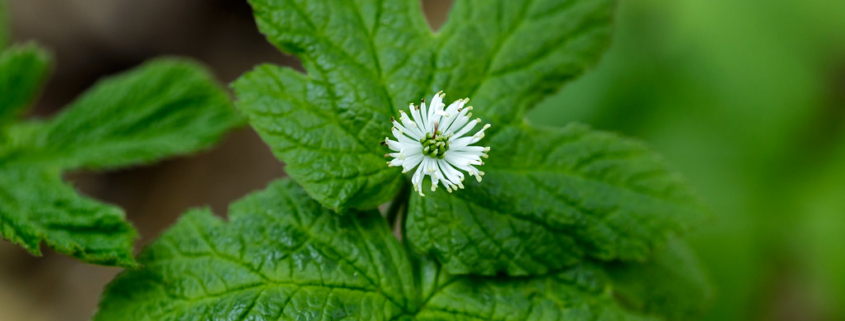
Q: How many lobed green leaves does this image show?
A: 3